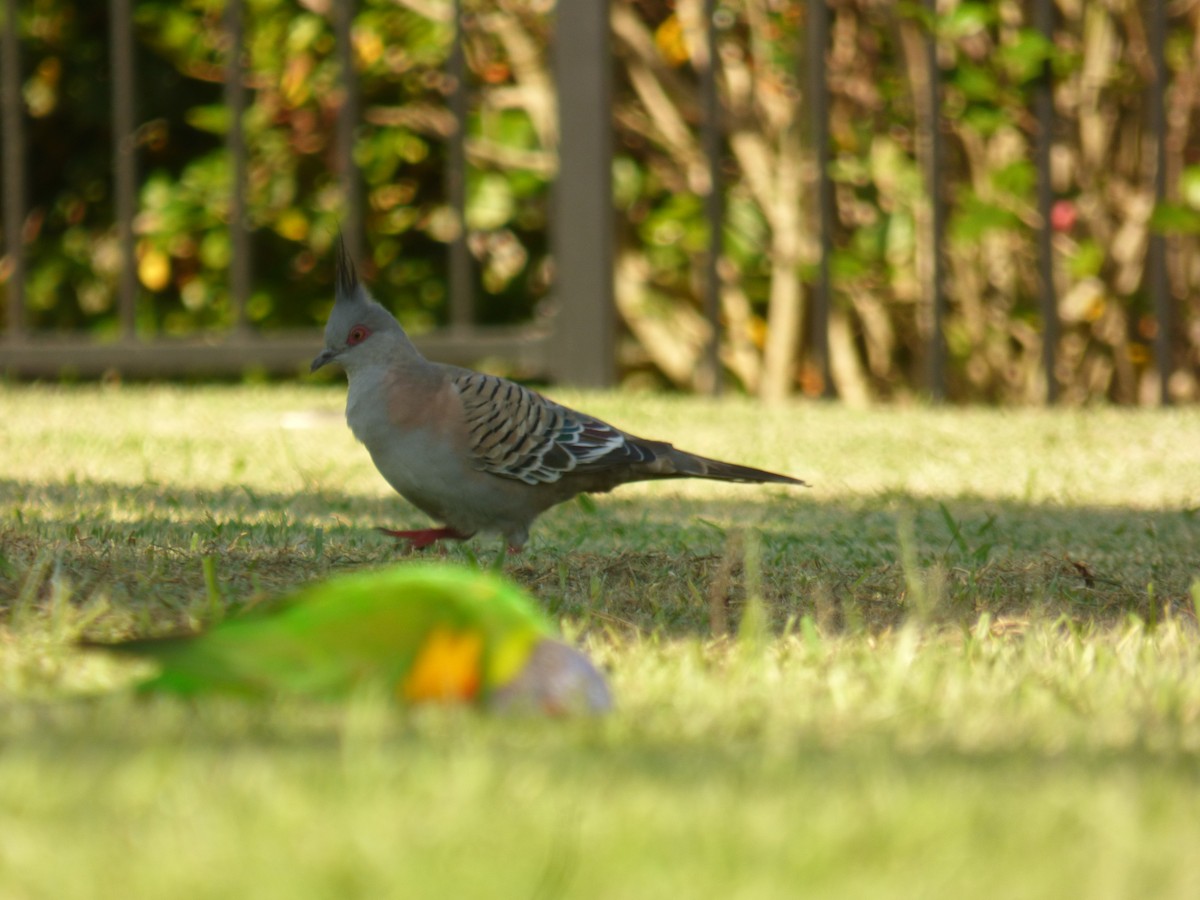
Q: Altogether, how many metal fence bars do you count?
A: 11